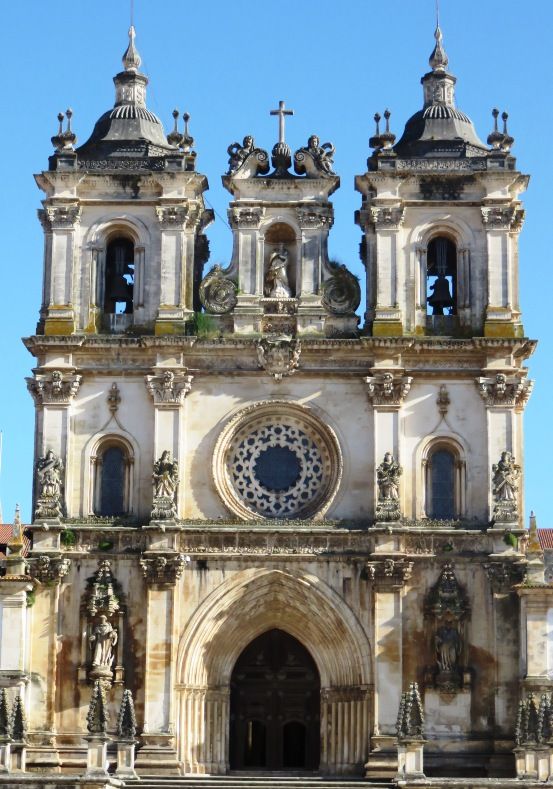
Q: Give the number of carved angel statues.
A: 2